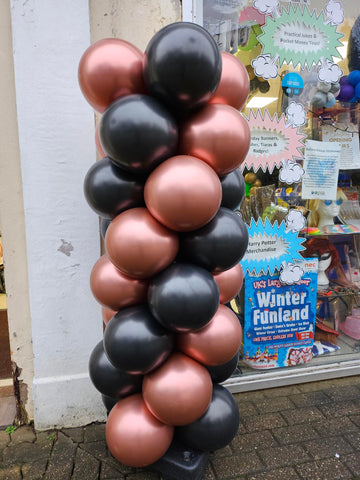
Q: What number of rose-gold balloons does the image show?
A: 12